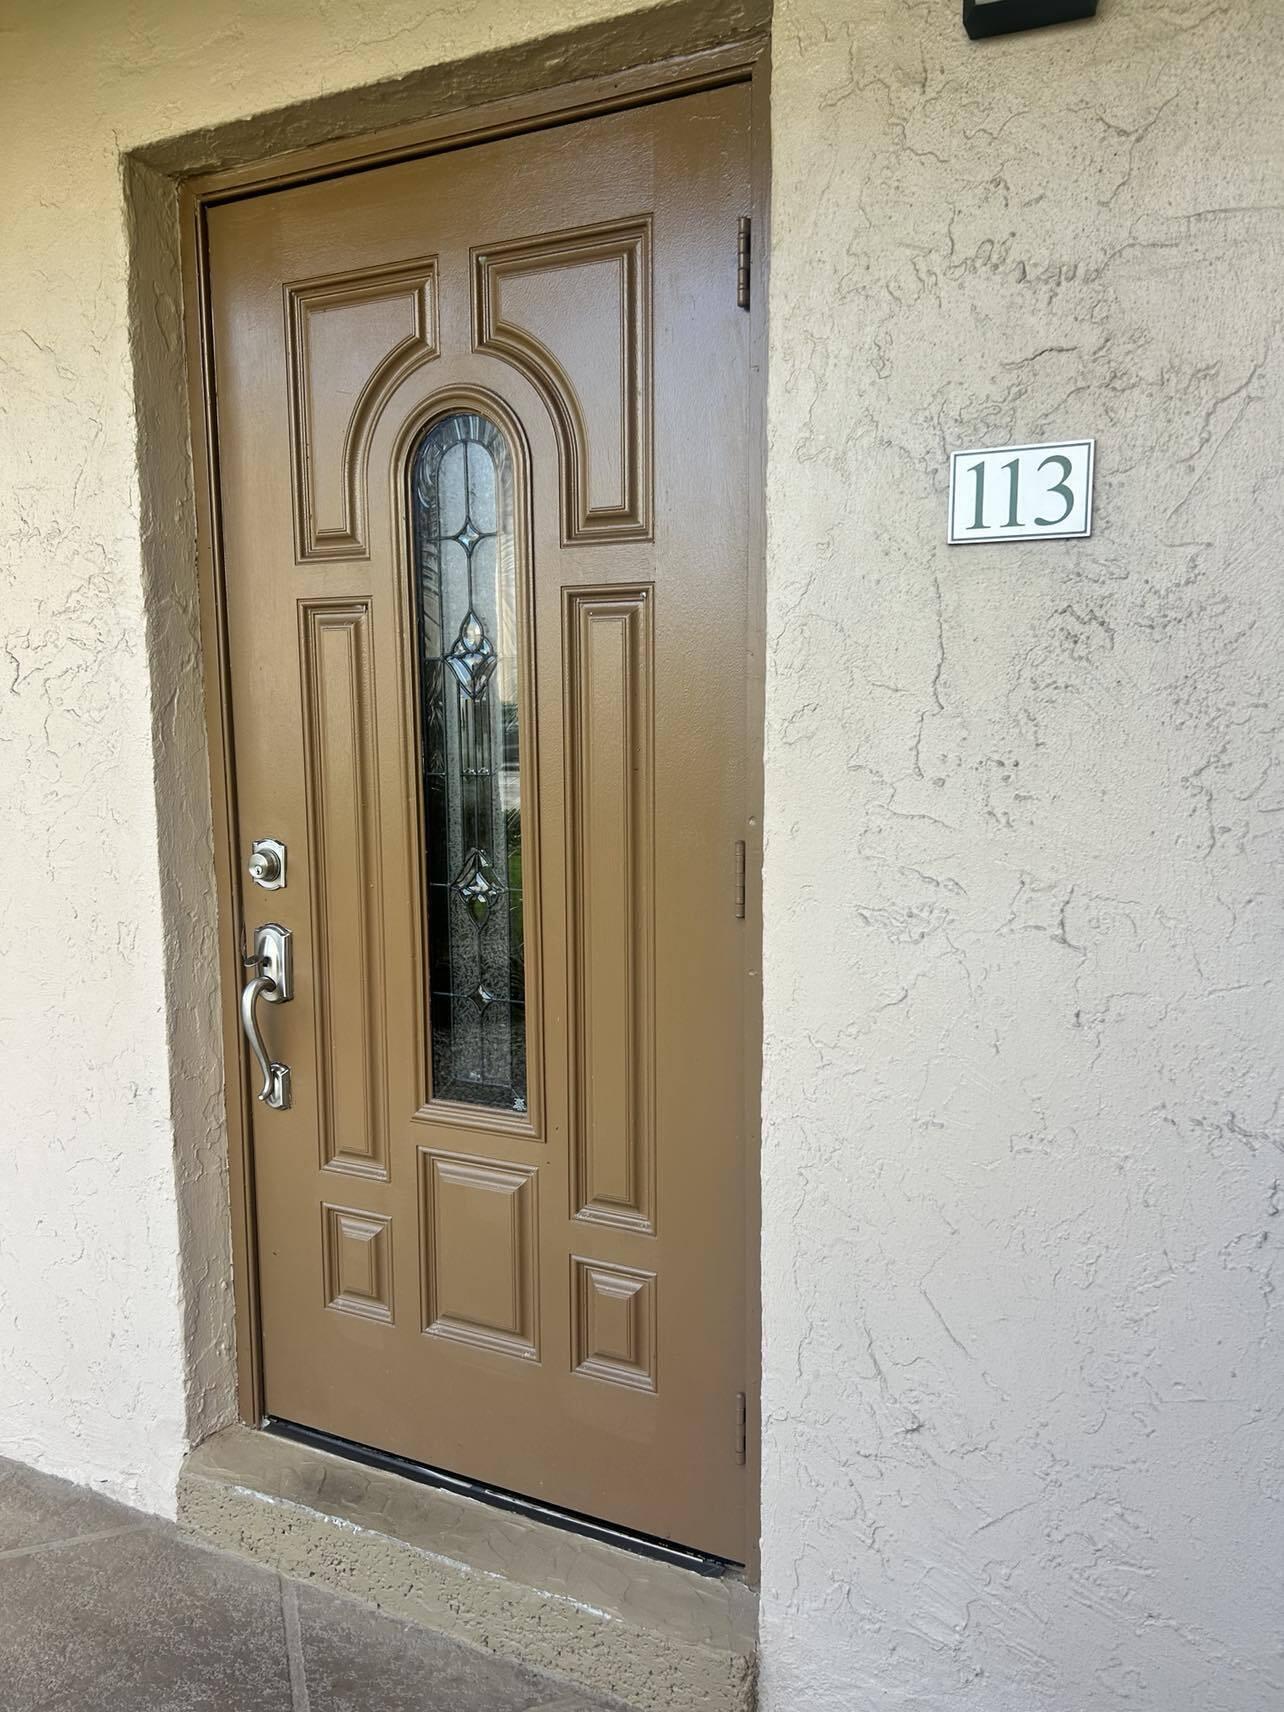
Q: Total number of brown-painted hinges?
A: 3